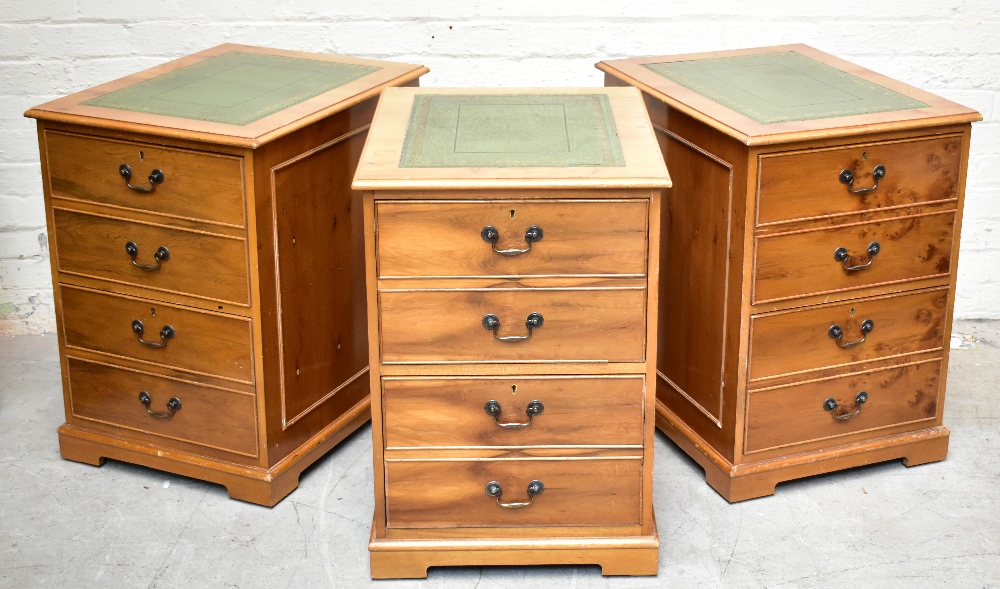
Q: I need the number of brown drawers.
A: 12